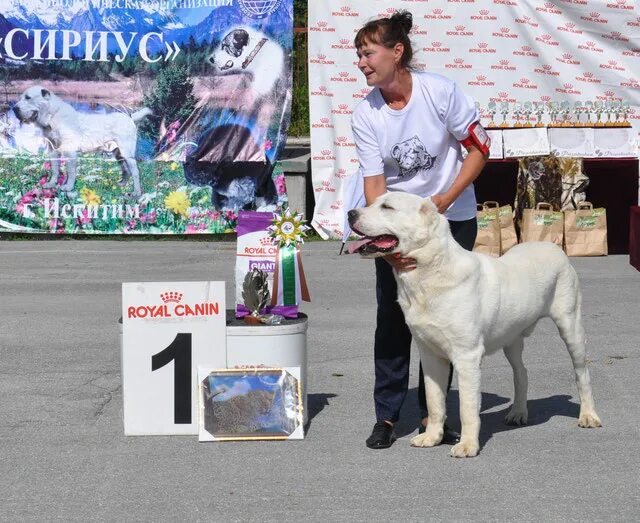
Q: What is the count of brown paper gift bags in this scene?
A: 4